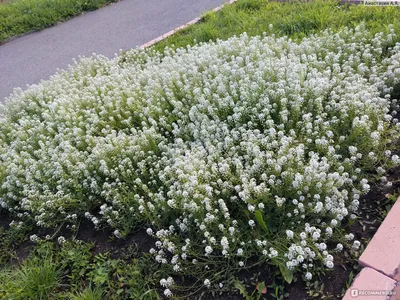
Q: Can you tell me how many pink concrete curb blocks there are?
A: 2